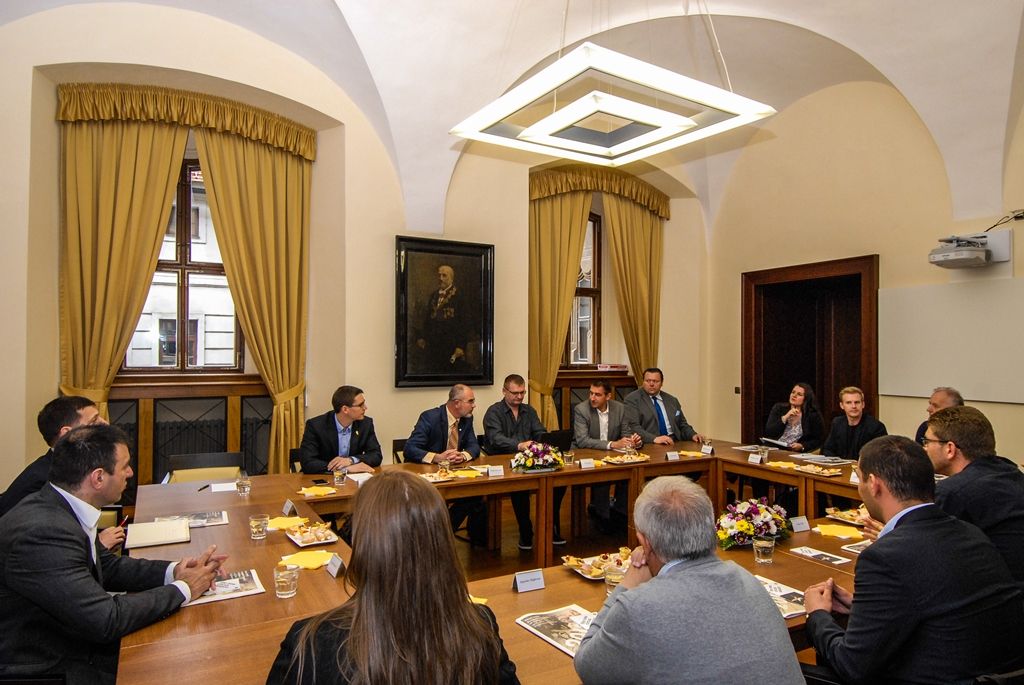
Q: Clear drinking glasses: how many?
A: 11